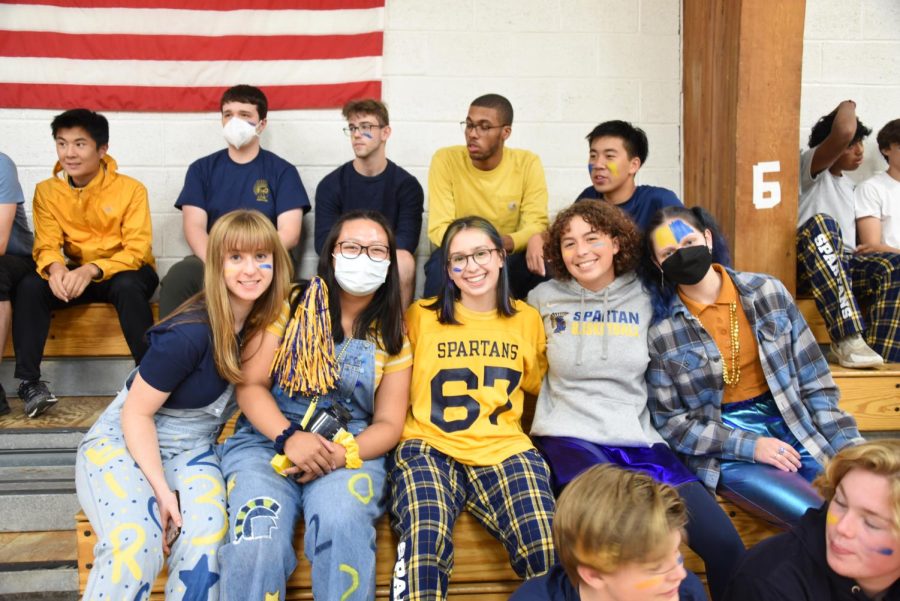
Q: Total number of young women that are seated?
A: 5